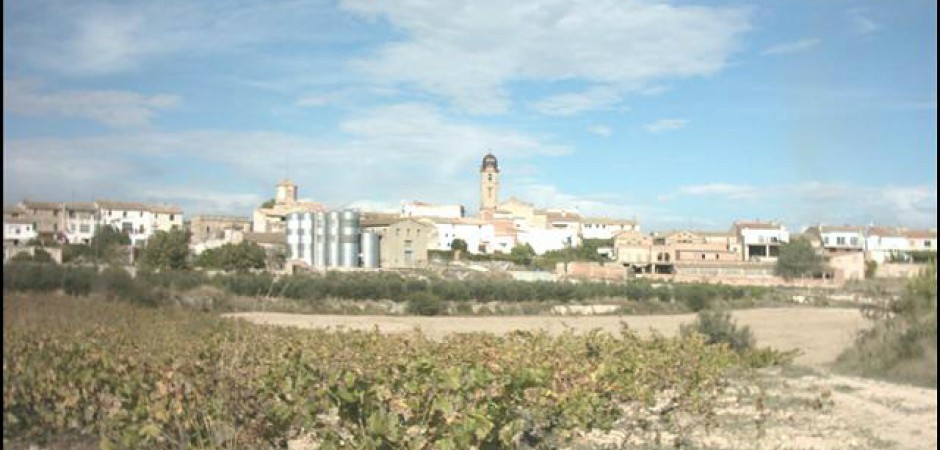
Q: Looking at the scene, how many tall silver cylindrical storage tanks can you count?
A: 6